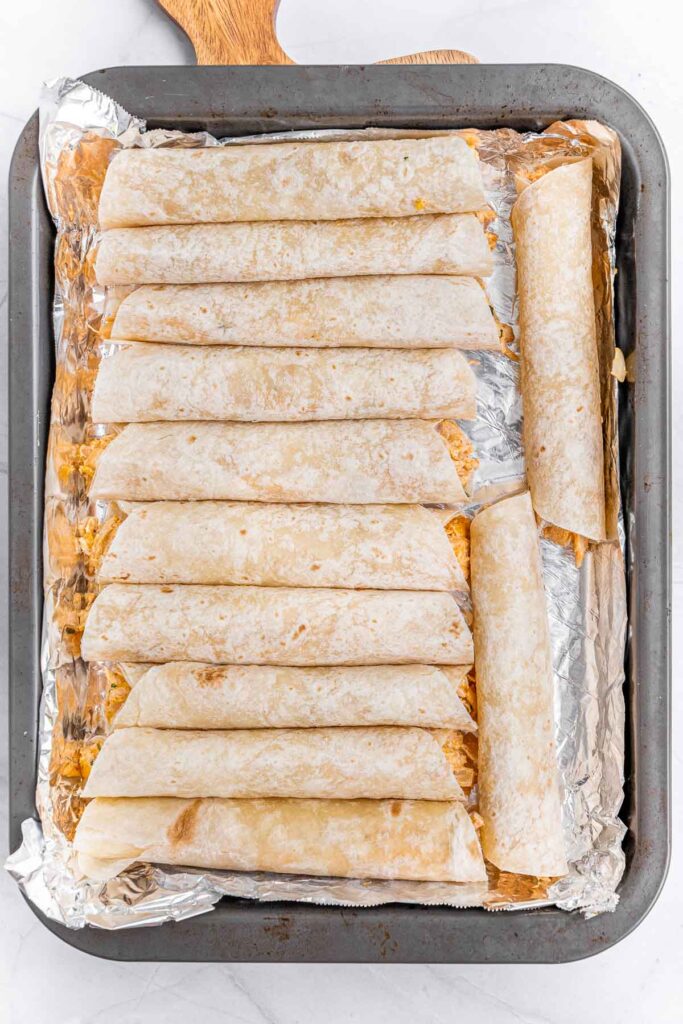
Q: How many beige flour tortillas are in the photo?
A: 12